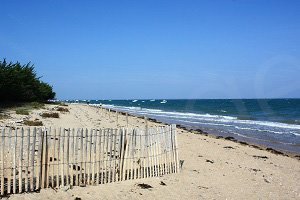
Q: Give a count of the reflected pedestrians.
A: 0